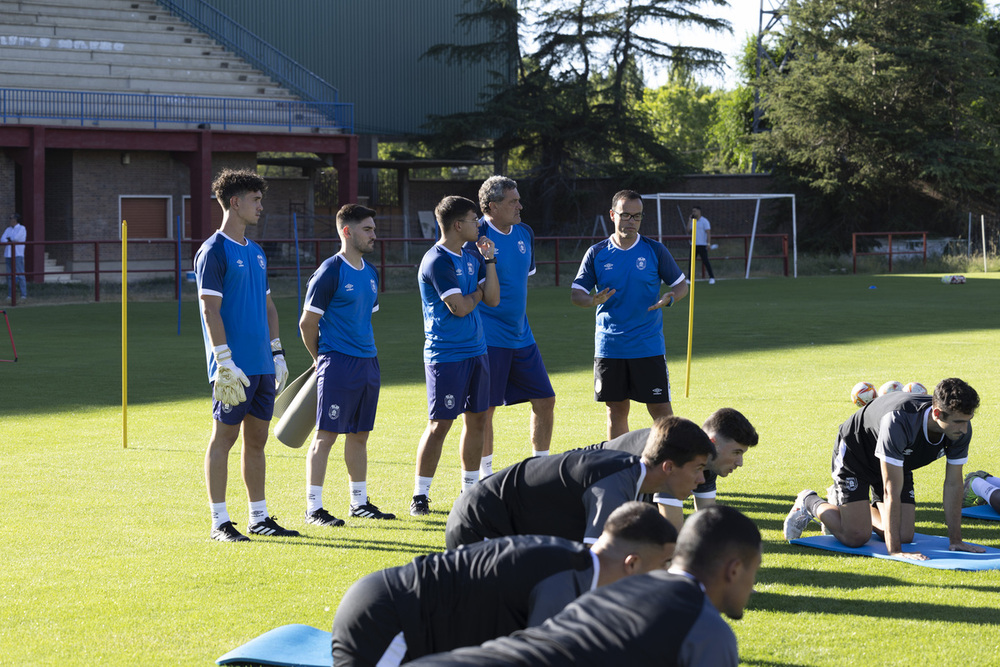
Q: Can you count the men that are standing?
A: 7